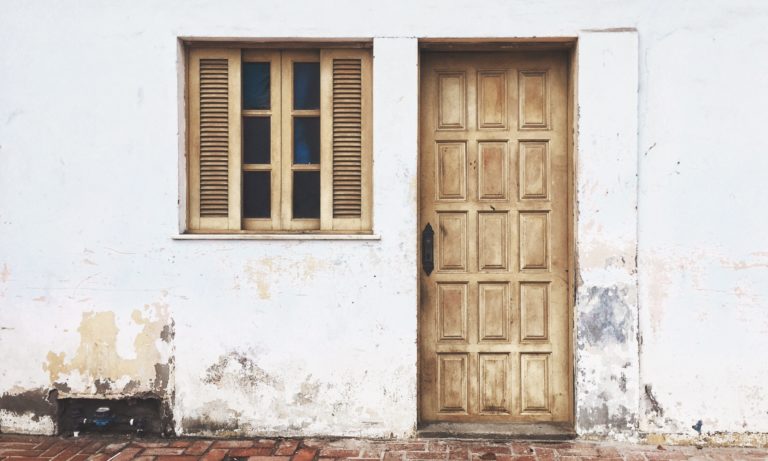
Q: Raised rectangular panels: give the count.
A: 15